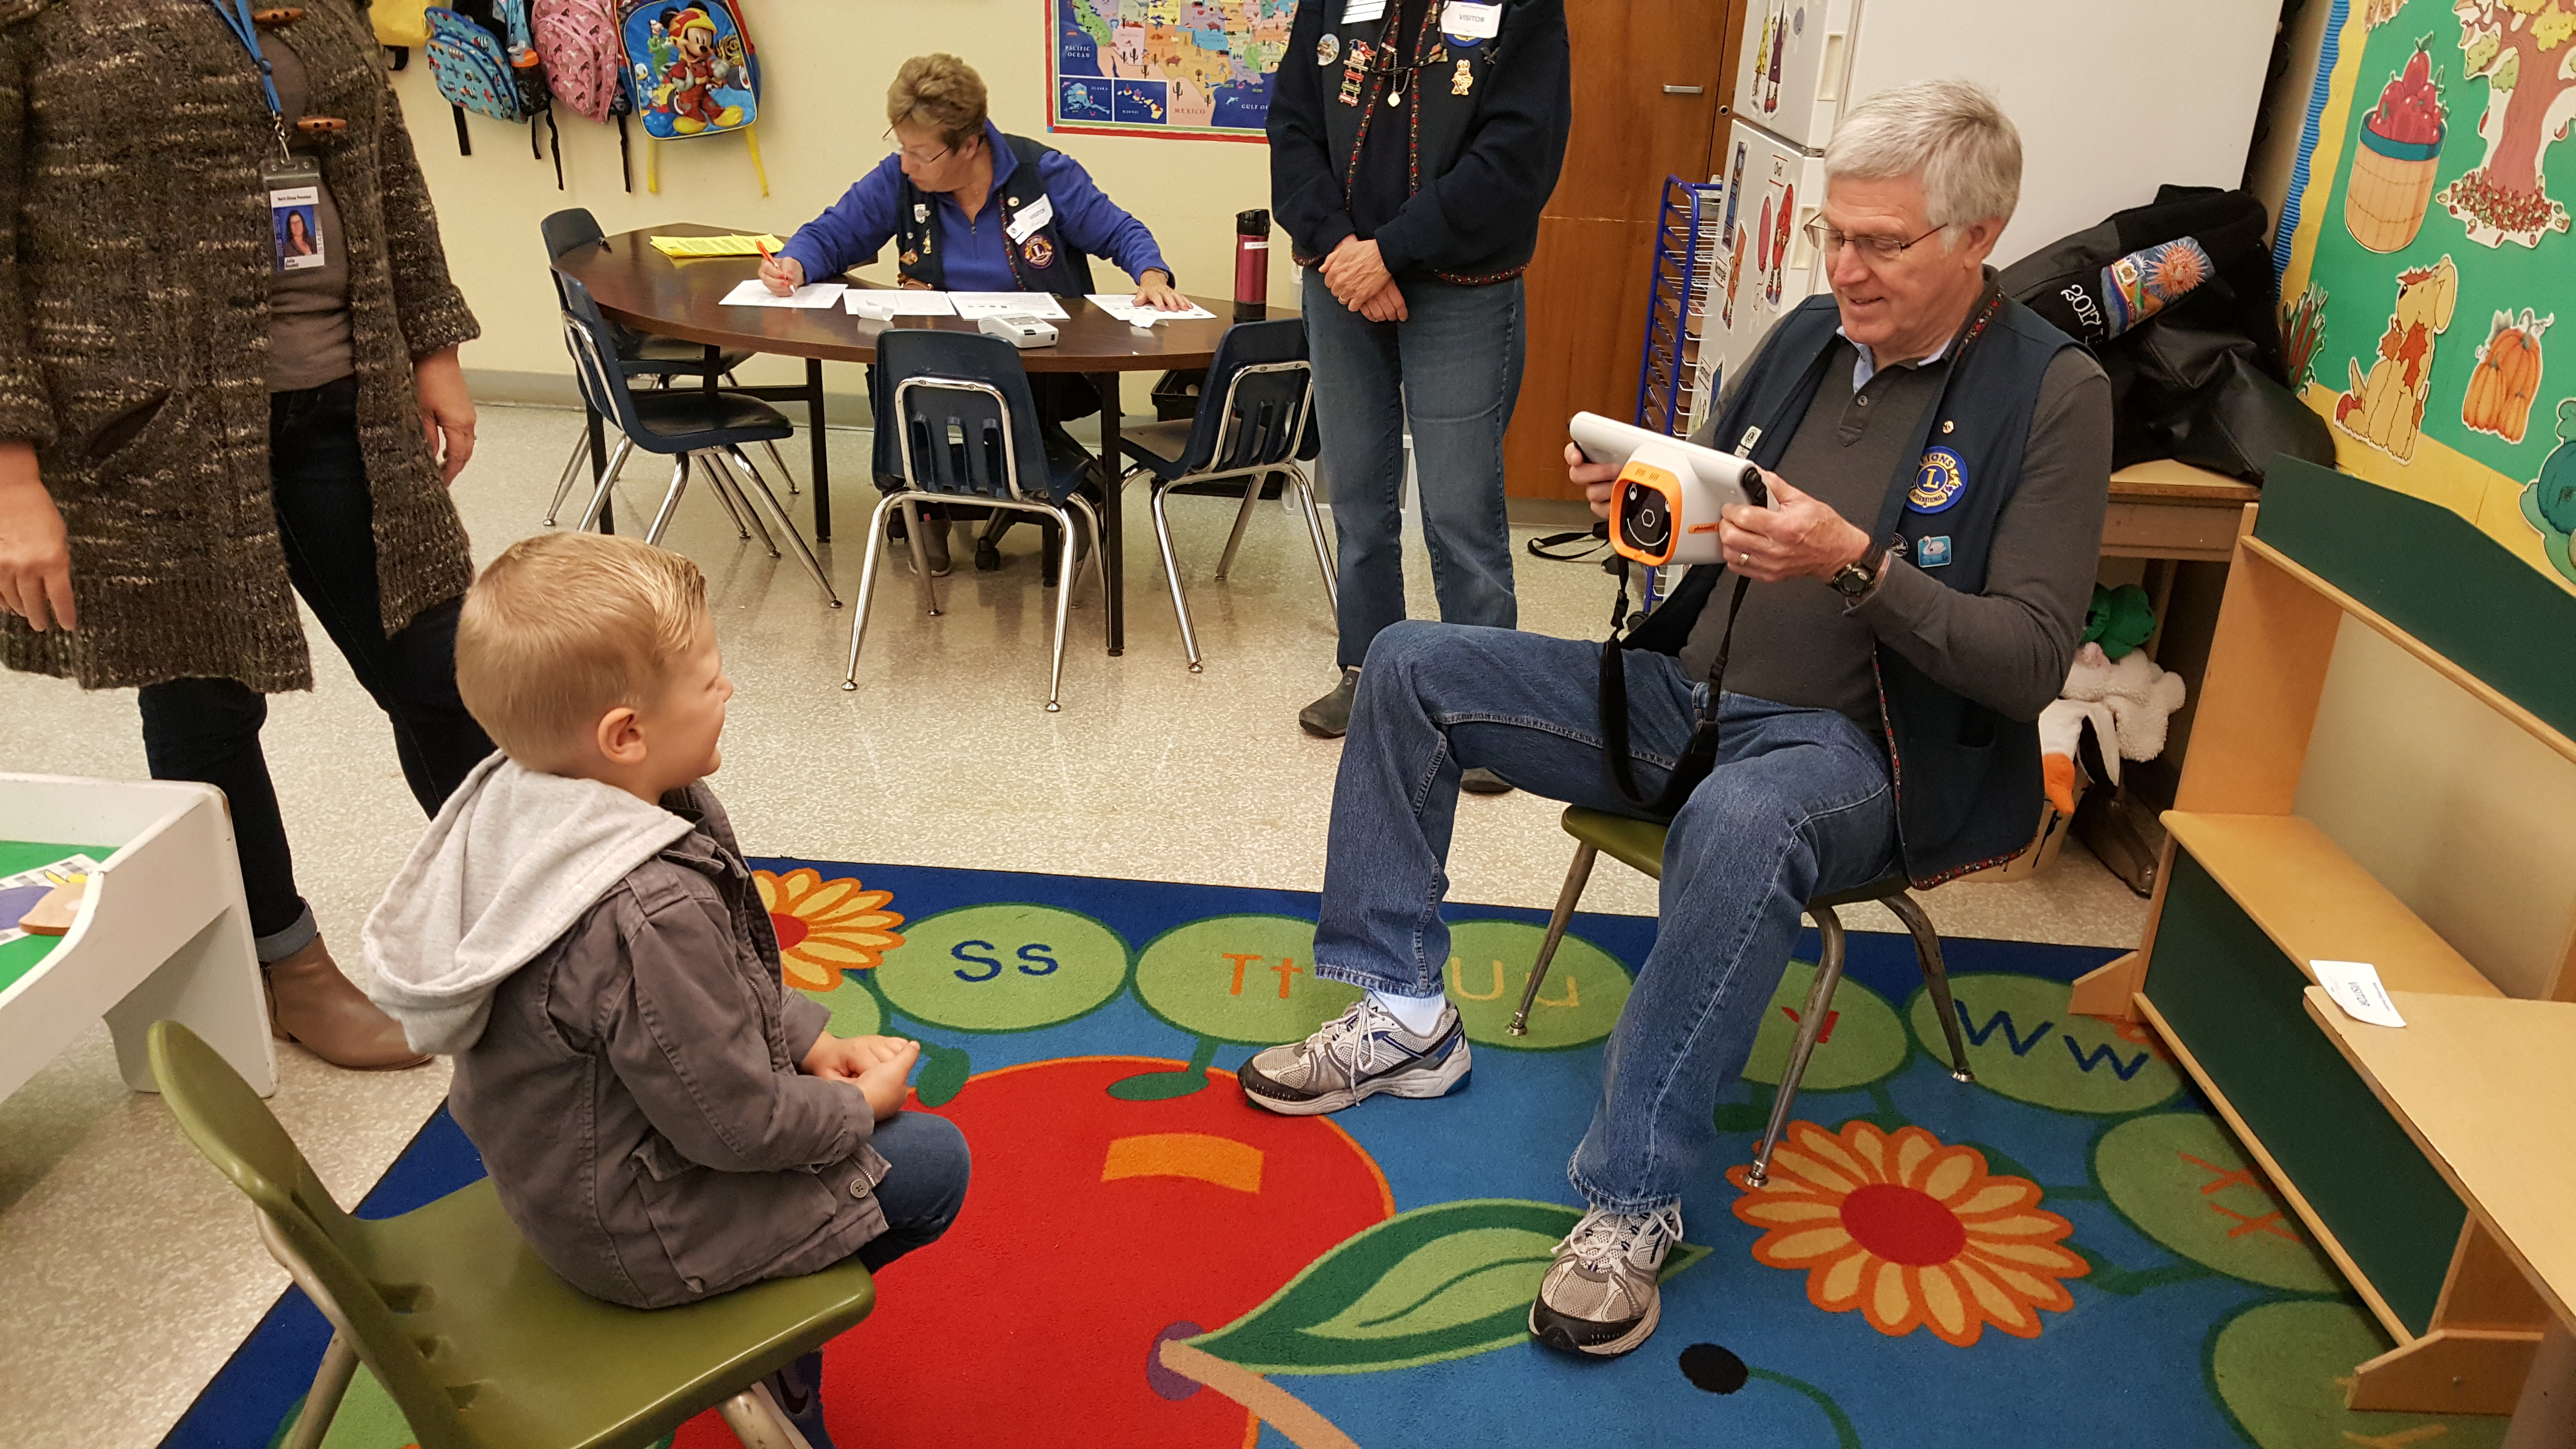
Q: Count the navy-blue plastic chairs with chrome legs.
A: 4